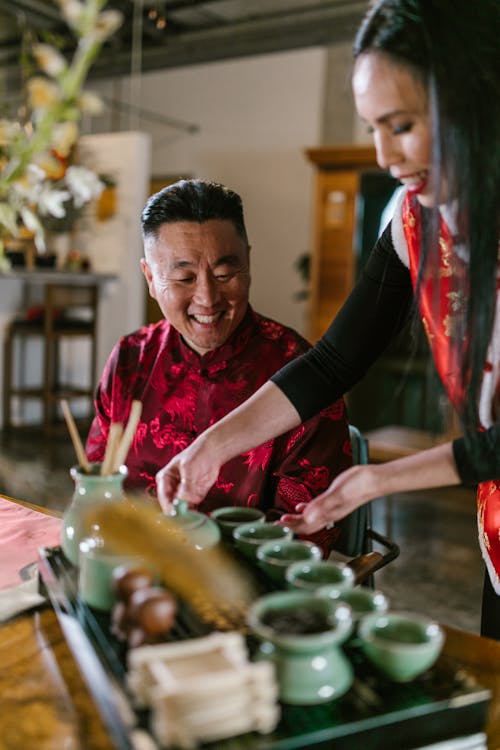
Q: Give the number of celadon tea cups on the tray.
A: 6